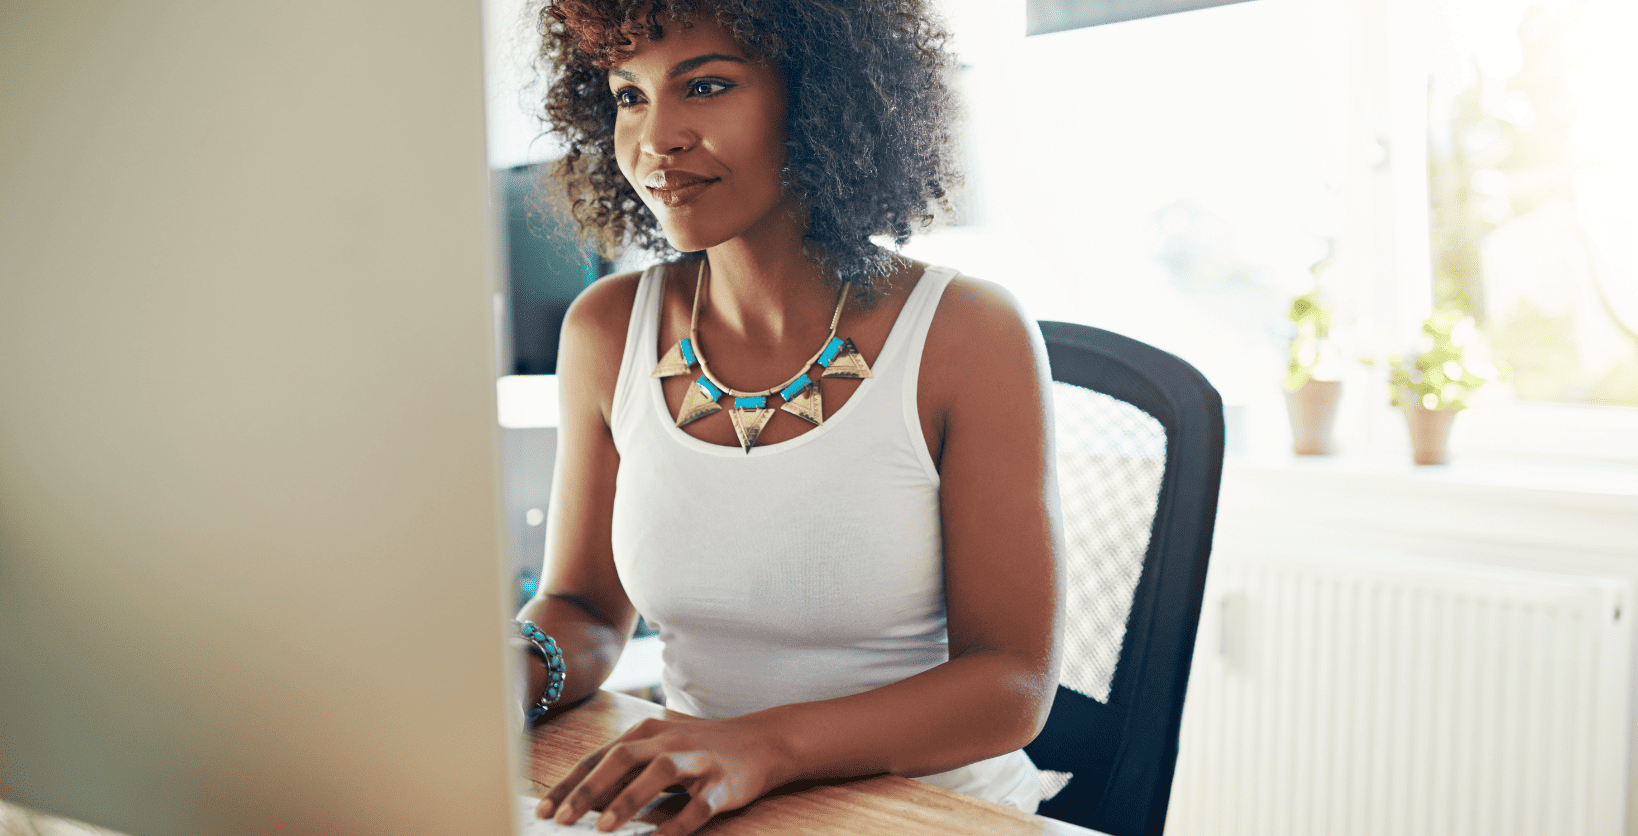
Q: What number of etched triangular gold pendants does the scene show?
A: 5